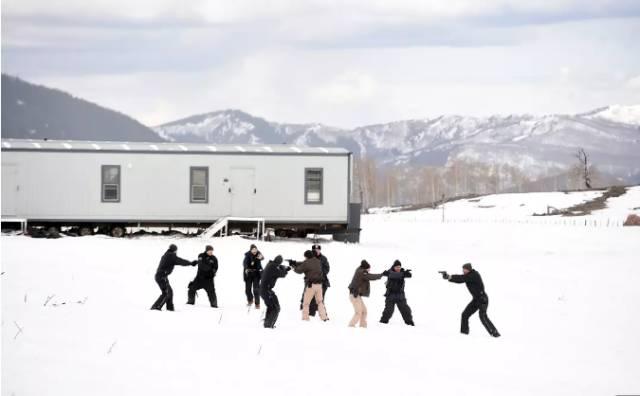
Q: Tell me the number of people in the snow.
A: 9